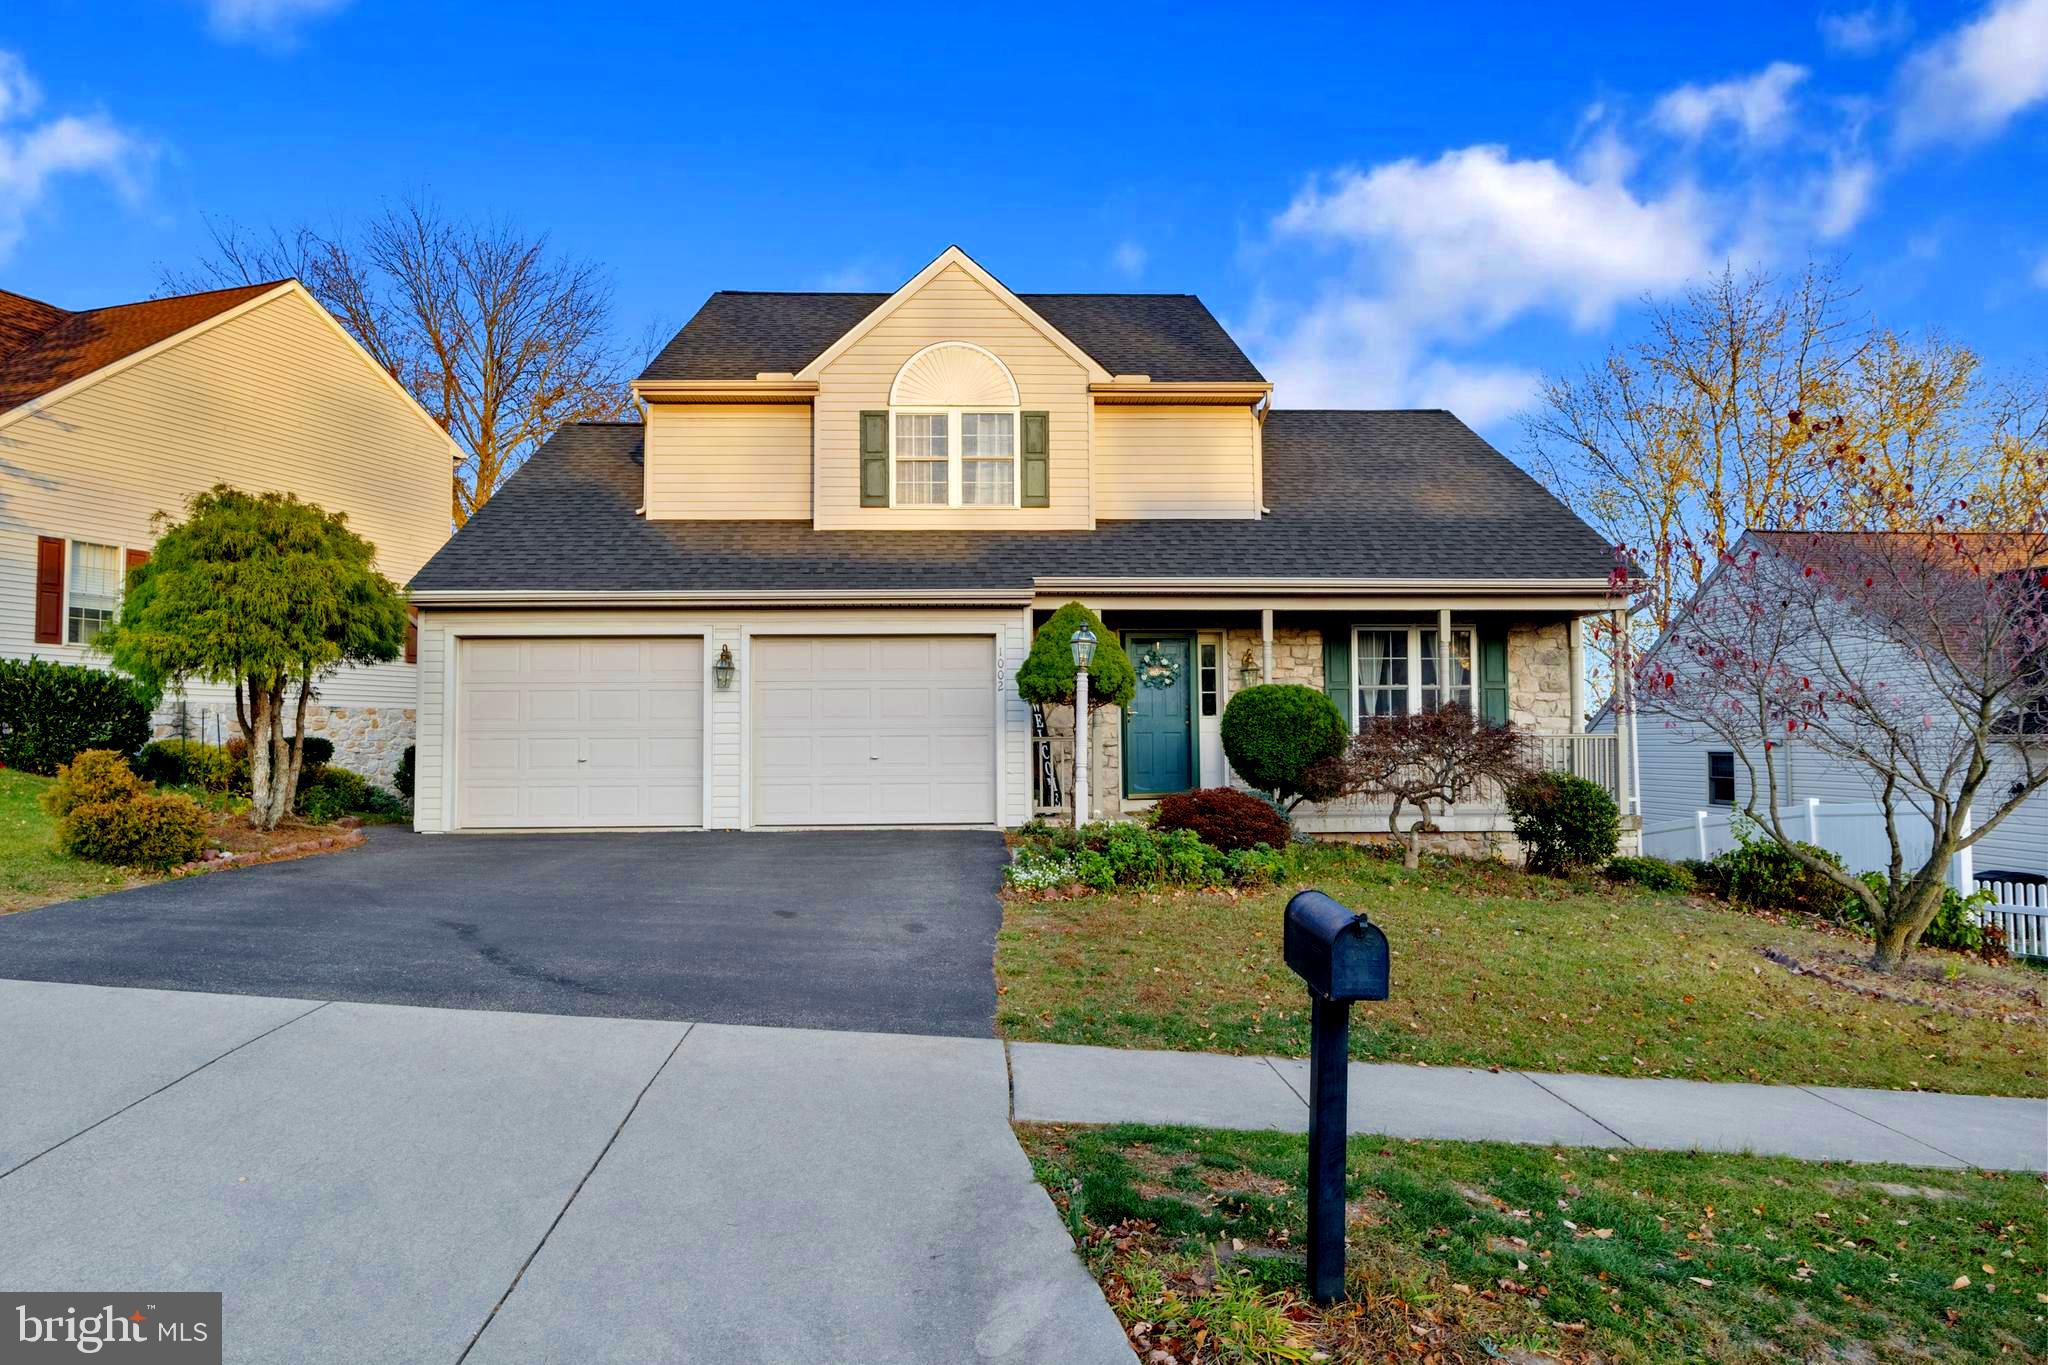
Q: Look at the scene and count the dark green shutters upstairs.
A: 2